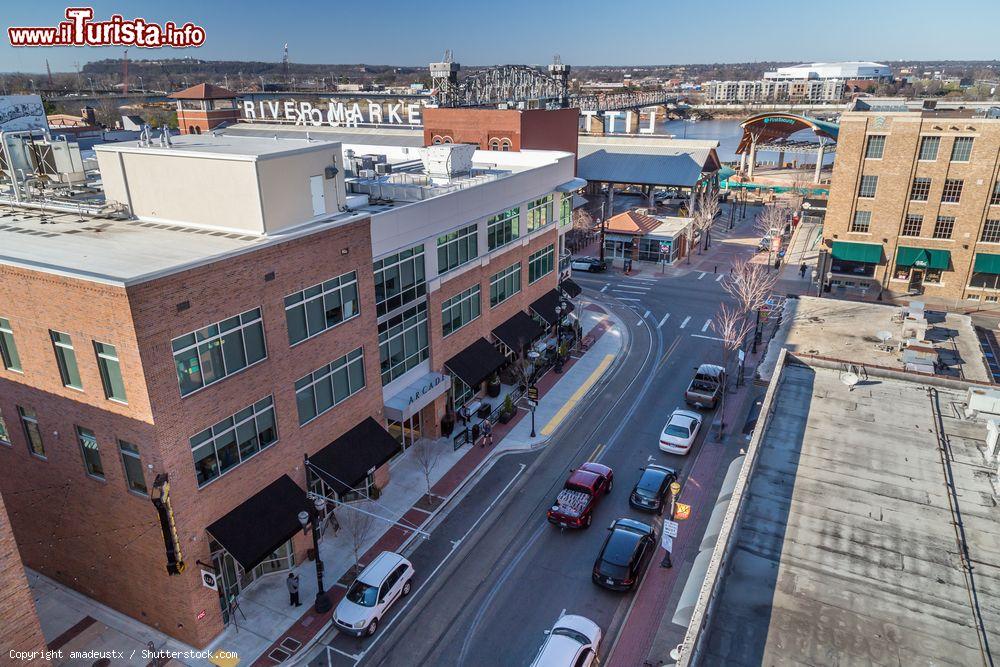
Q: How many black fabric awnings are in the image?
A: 6